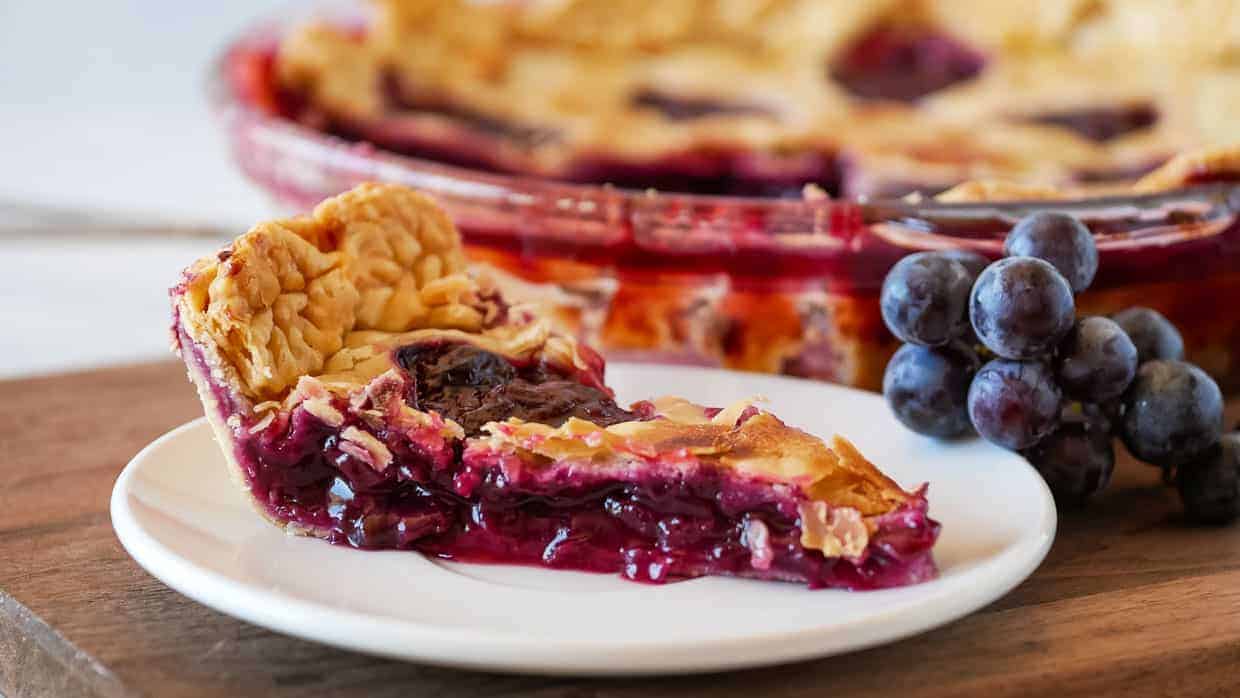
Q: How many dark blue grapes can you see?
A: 11